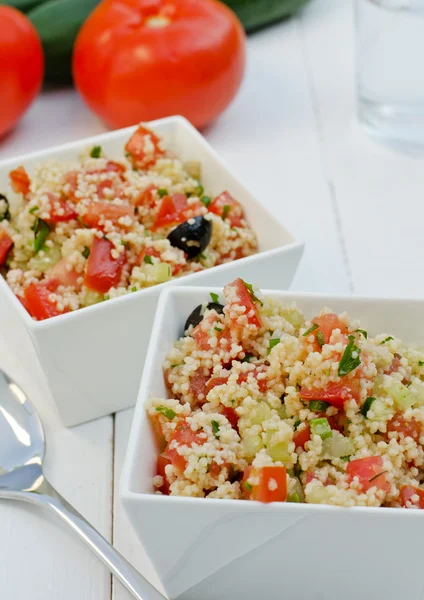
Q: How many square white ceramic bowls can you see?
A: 2